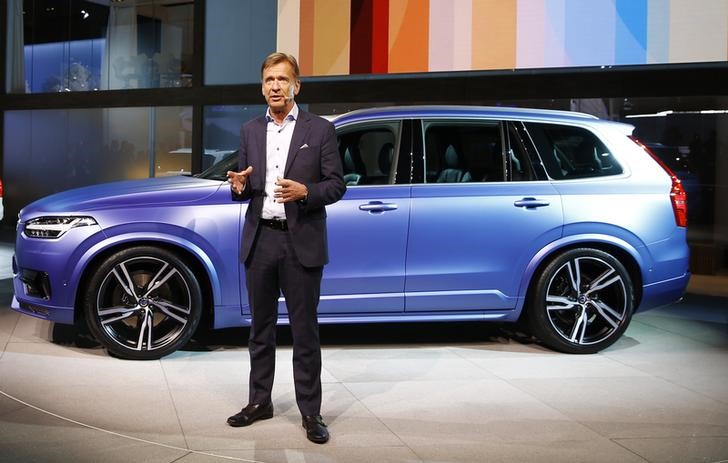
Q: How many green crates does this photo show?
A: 0